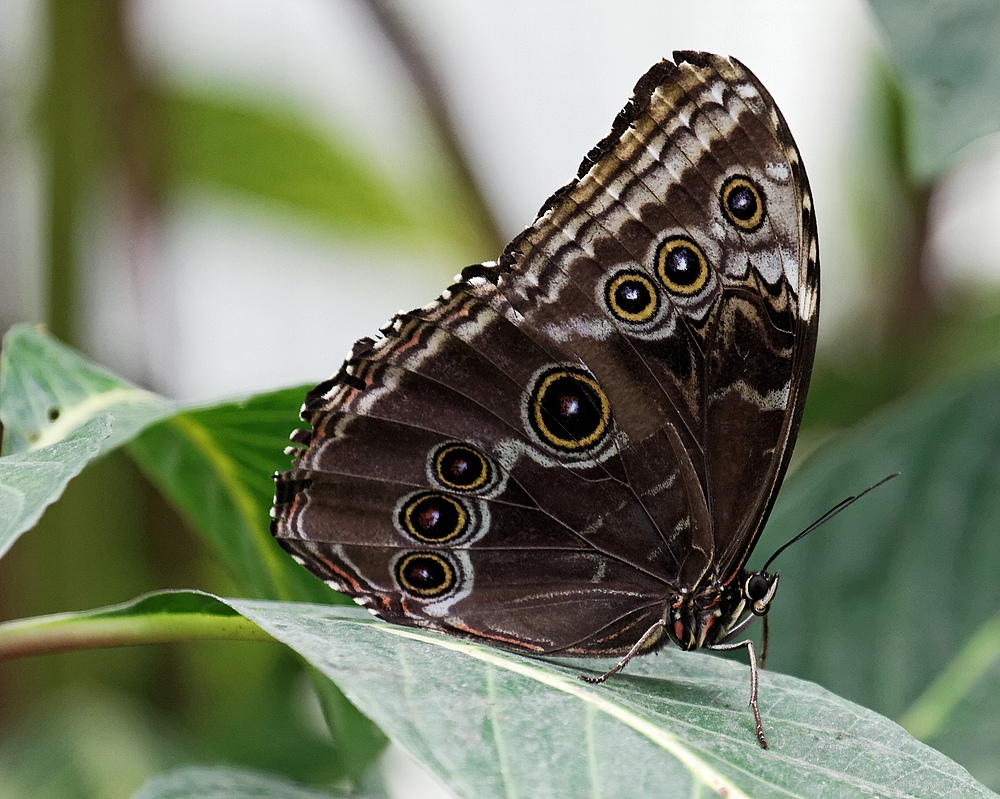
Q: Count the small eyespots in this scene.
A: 6